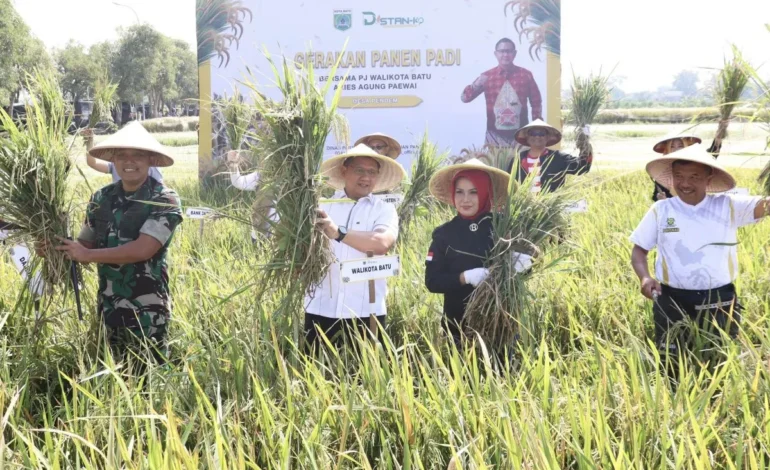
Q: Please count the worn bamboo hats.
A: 7